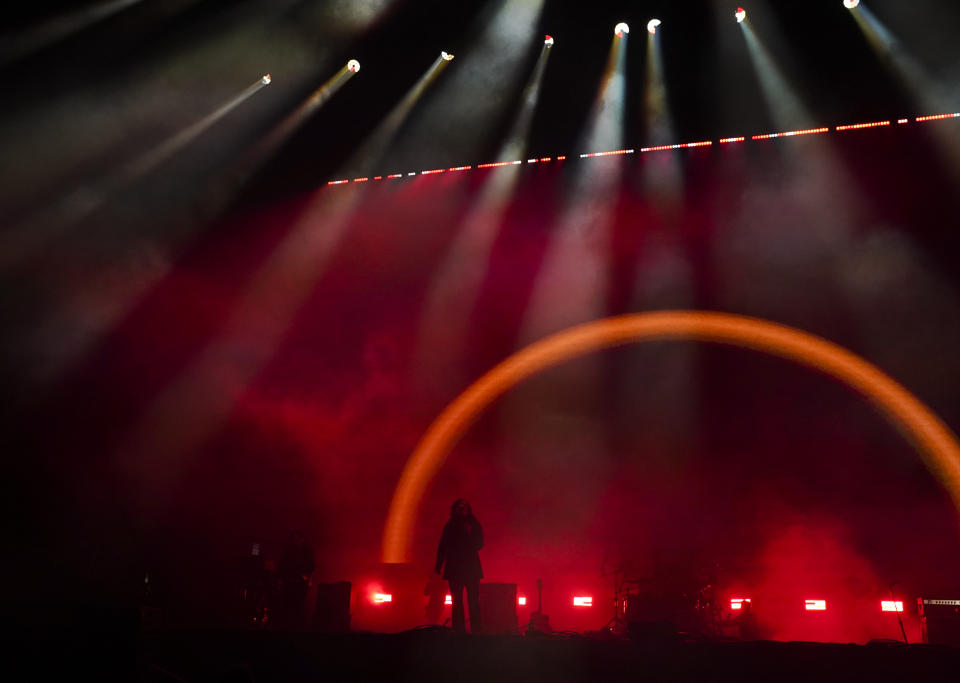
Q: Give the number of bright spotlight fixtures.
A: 8